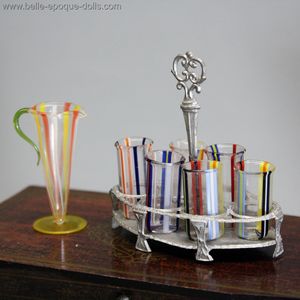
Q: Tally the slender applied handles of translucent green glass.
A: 1